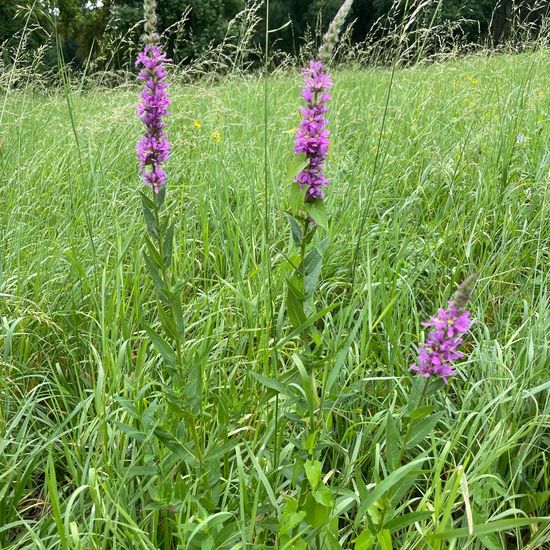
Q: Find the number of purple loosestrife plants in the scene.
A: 3